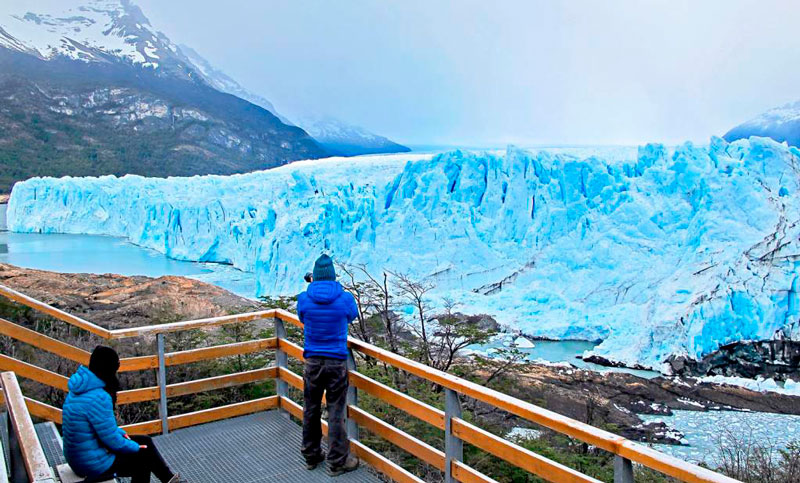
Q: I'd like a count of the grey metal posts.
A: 5